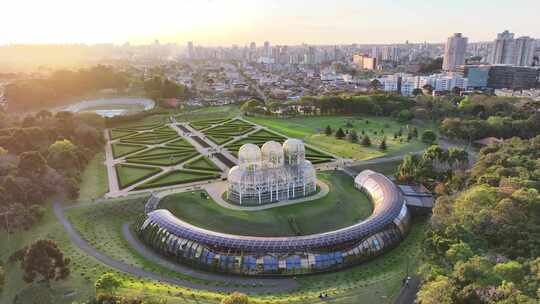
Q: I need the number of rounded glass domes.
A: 3